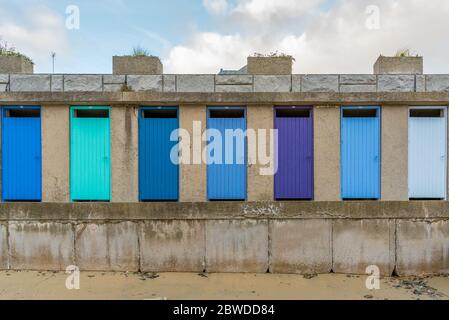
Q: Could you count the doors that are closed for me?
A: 7